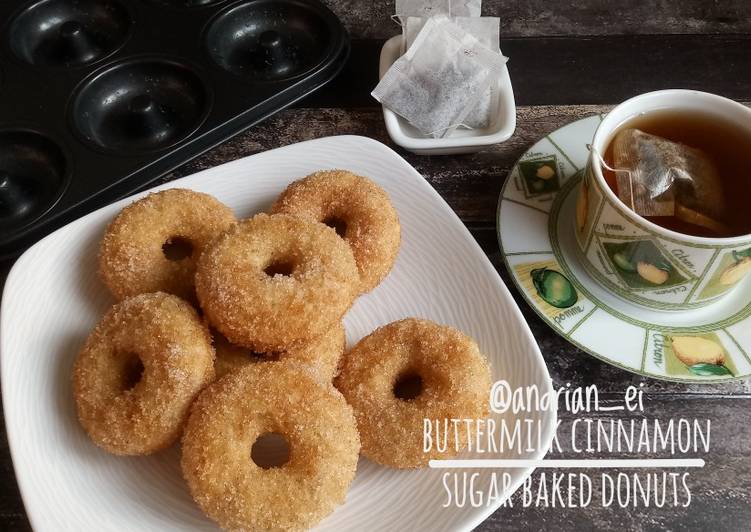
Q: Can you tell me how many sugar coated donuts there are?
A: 7